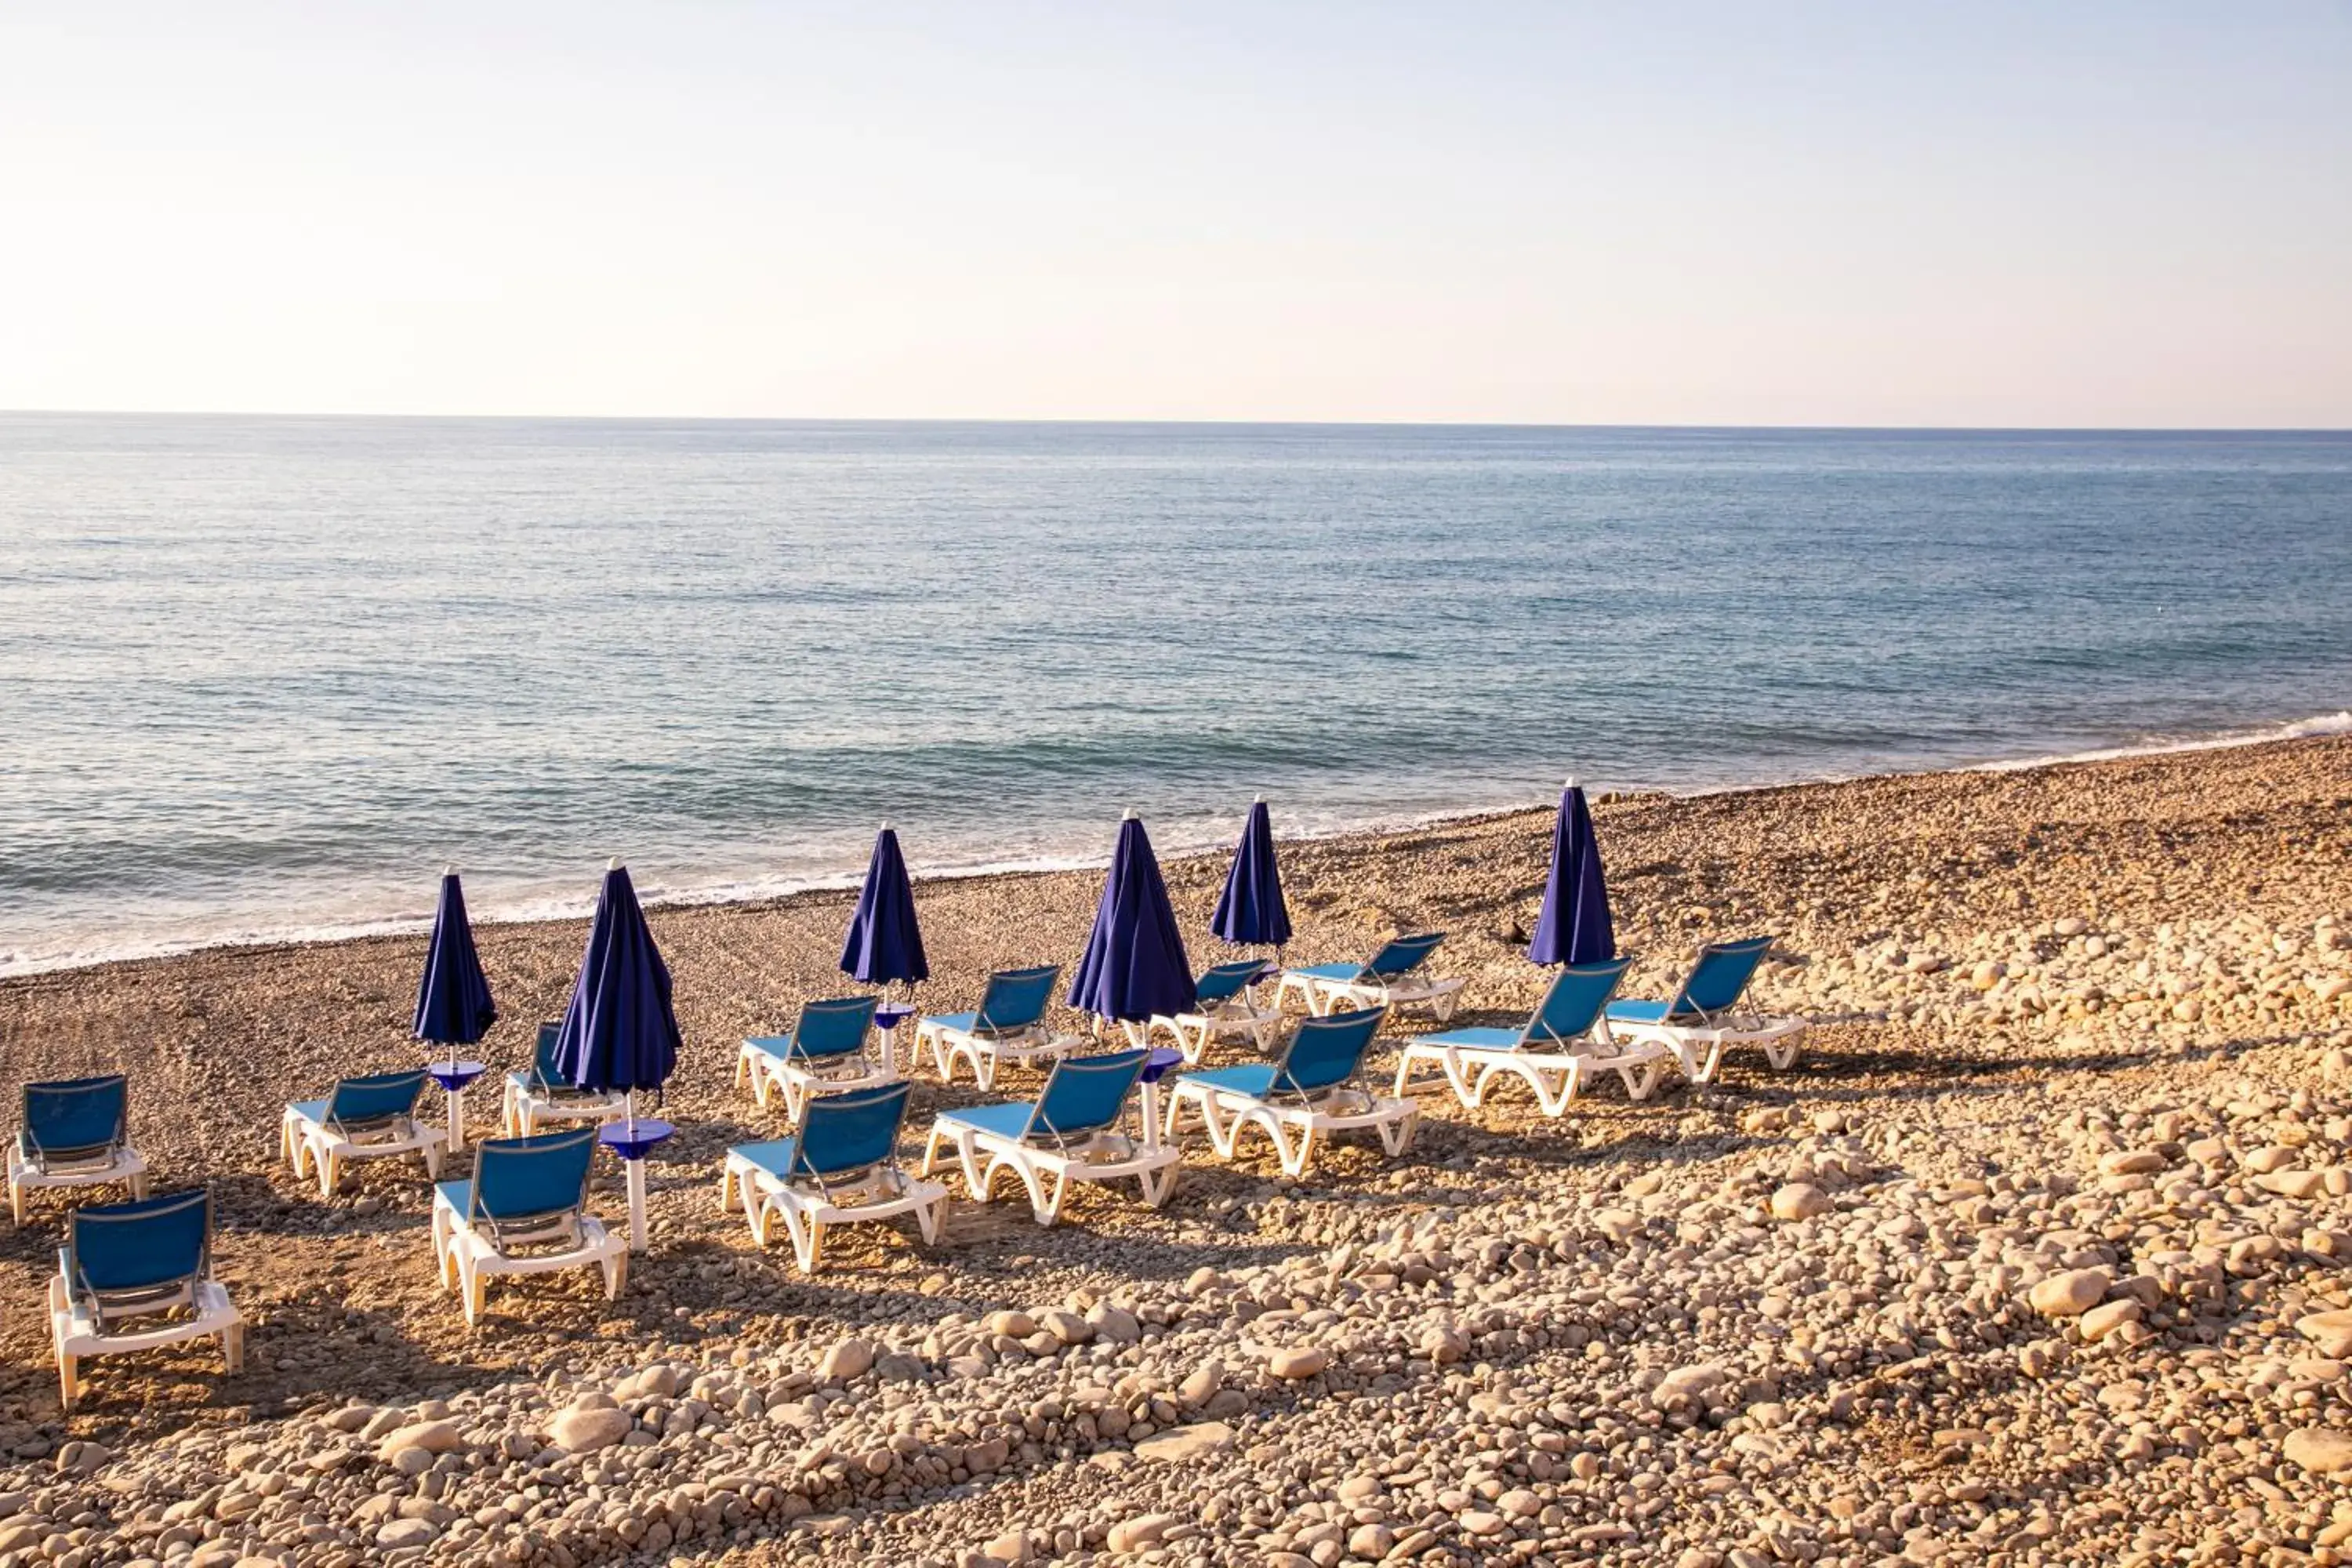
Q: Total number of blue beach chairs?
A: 14